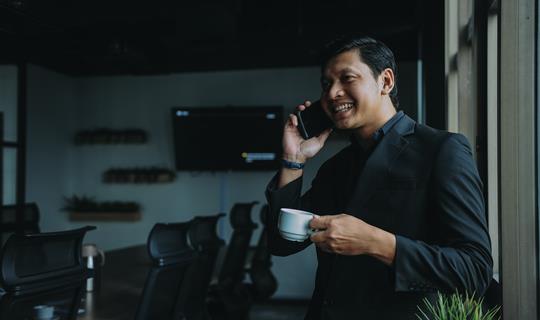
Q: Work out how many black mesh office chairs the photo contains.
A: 6